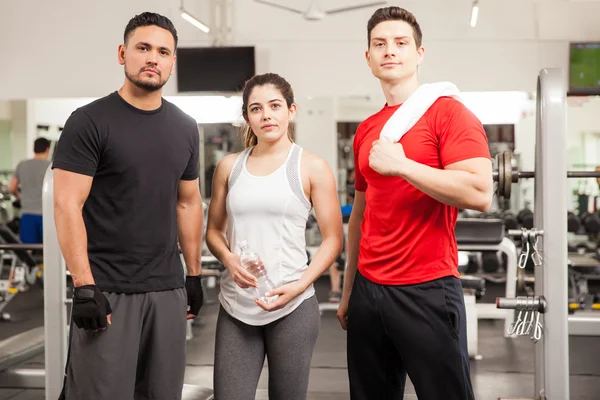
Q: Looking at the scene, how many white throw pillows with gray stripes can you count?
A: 0